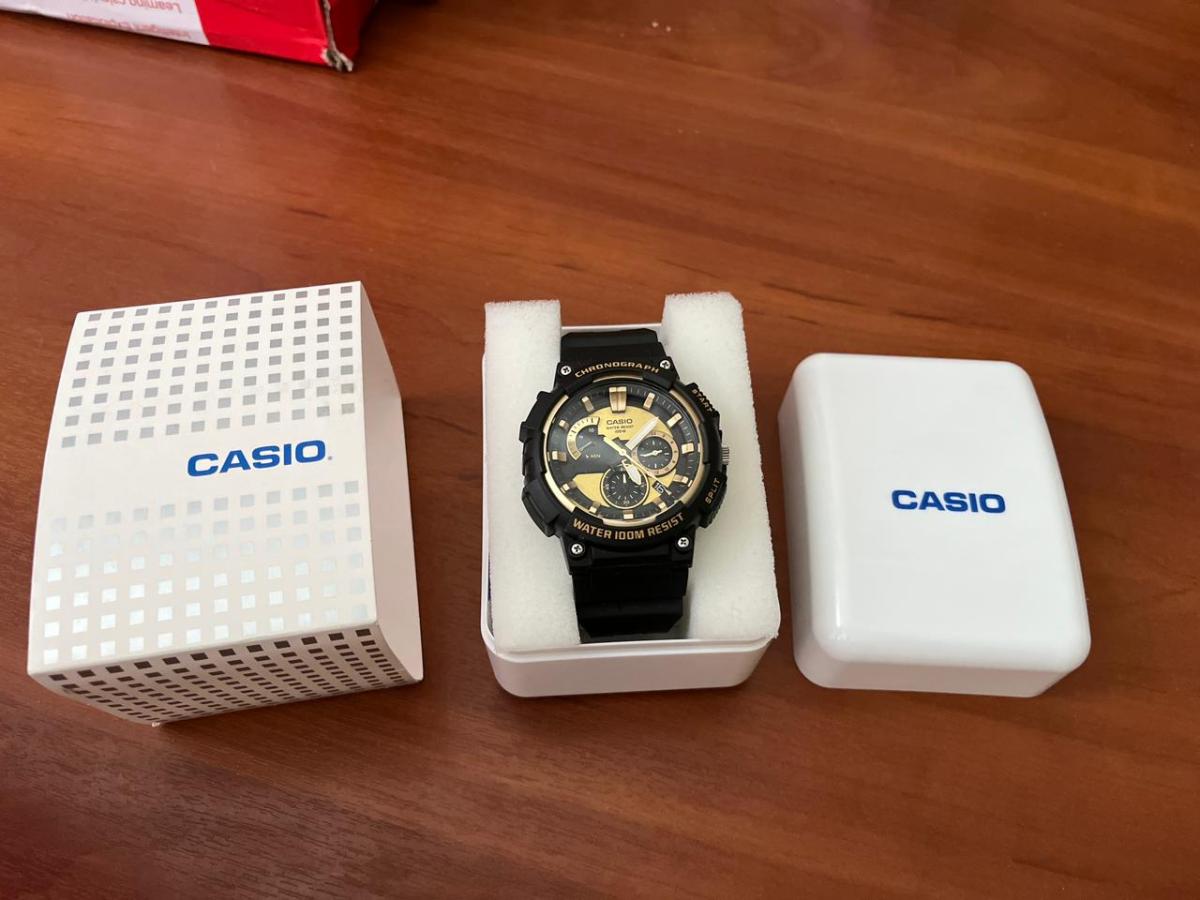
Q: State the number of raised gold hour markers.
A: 12